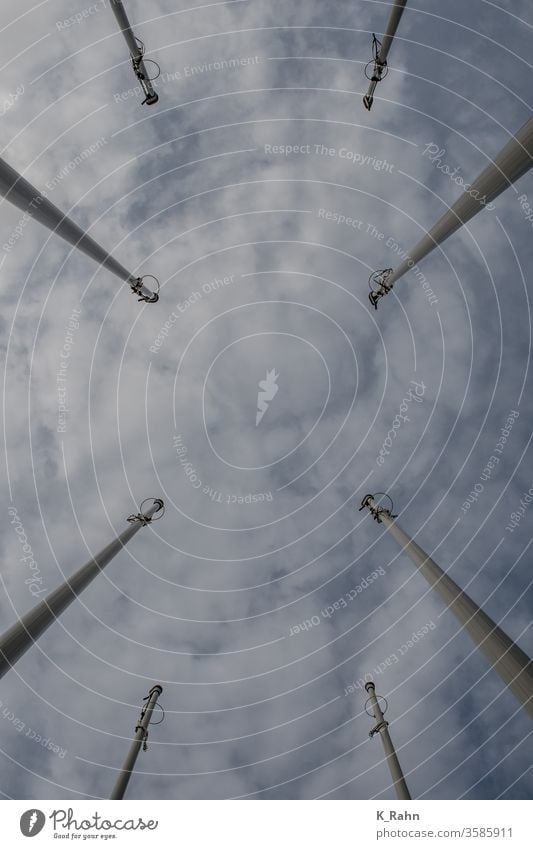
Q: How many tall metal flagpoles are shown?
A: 8